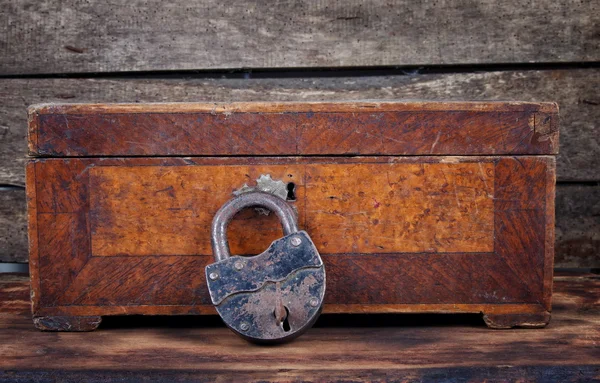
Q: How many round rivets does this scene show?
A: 5